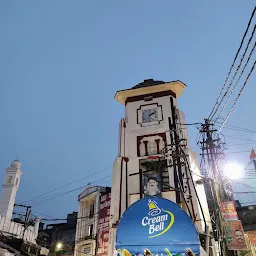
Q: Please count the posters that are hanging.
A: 2